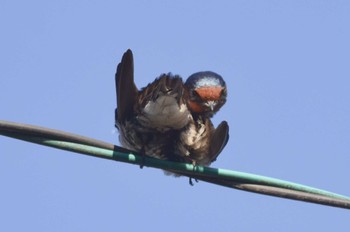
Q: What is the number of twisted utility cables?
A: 2